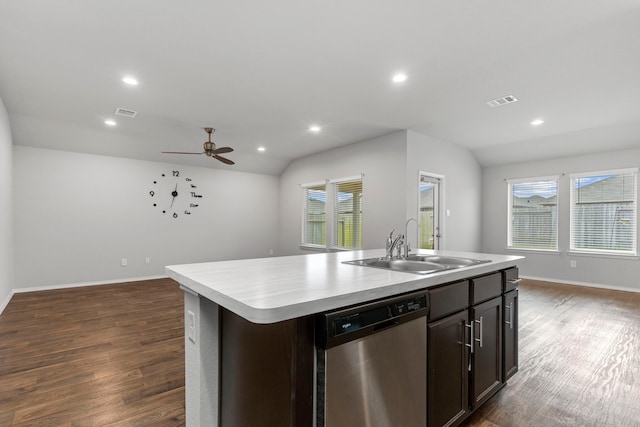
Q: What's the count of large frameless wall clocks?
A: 1